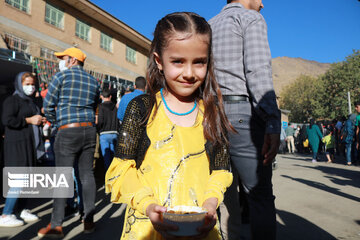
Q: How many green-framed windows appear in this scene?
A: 5